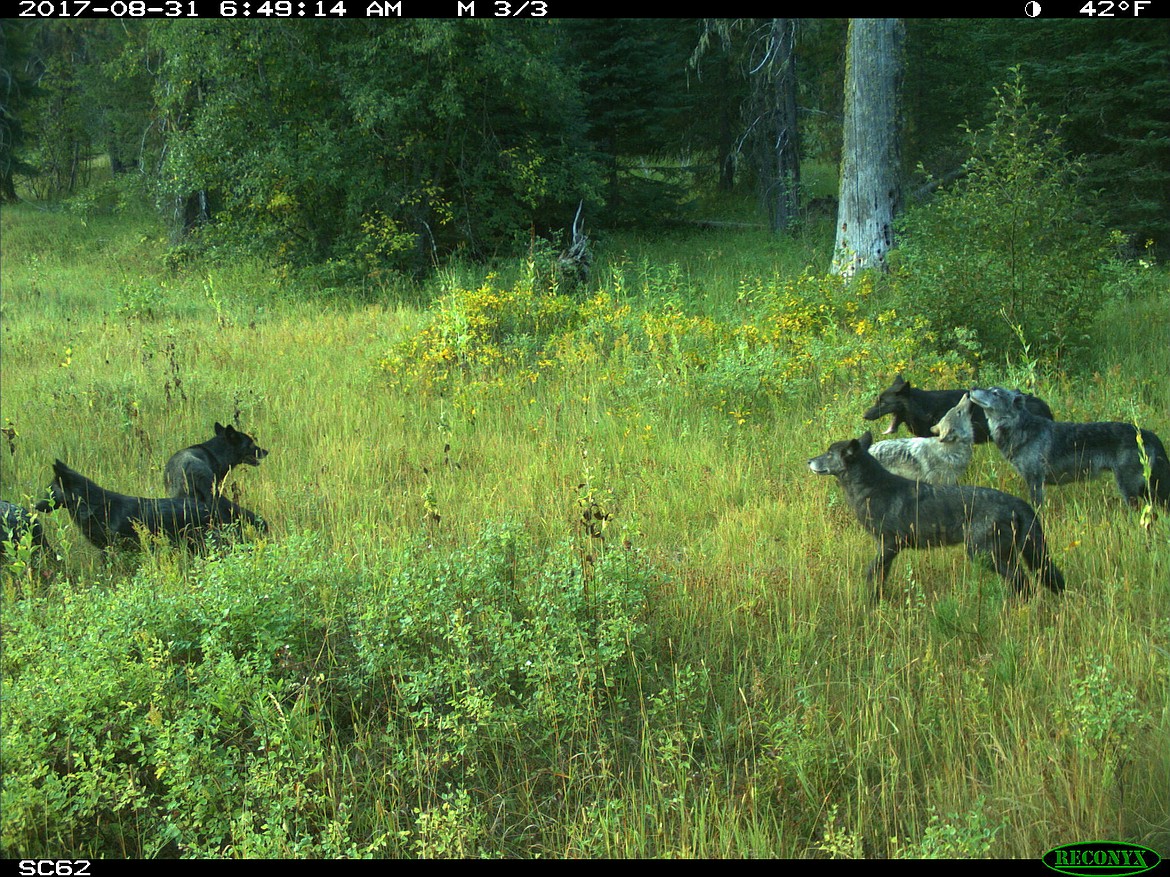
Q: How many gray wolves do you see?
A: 7